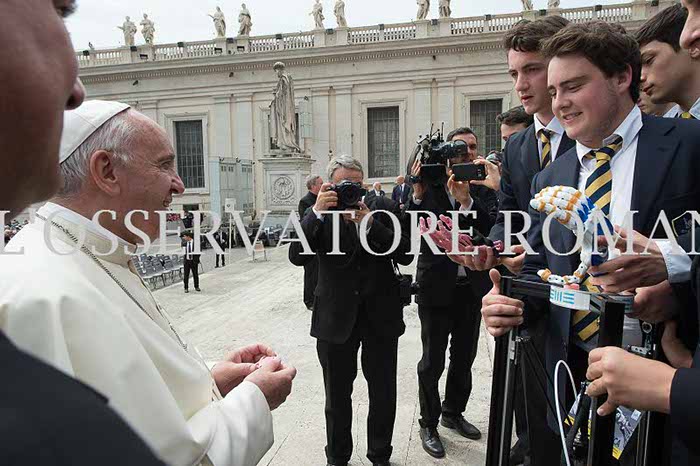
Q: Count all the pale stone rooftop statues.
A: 10